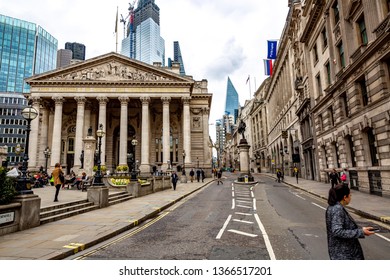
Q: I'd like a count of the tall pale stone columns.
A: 8